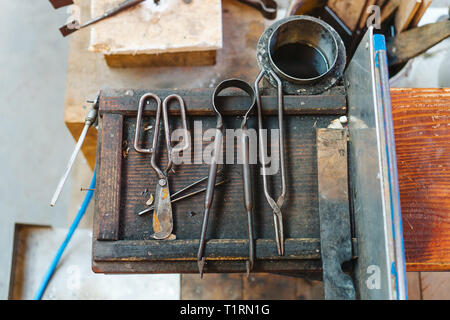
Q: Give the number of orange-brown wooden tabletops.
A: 1